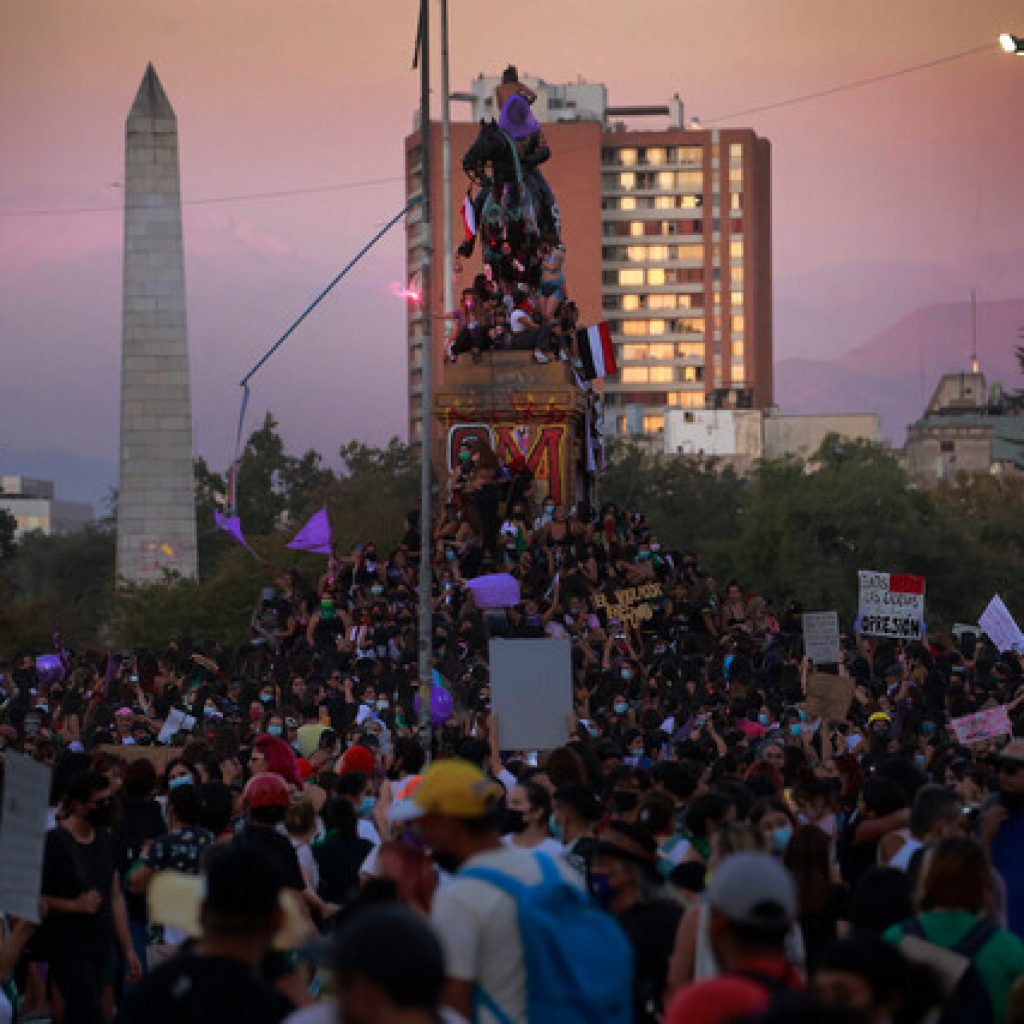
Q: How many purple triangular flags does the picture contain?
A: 2